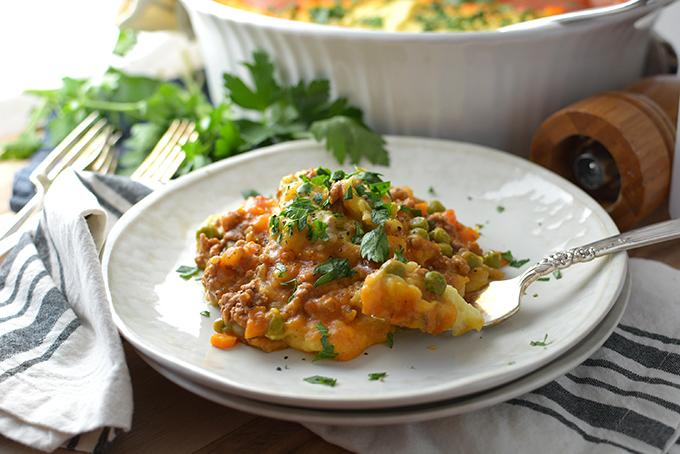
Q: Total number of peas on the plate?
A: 12